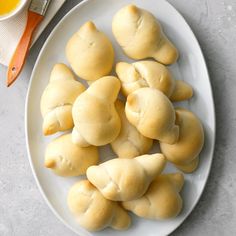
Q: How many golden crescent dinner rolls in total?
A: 12